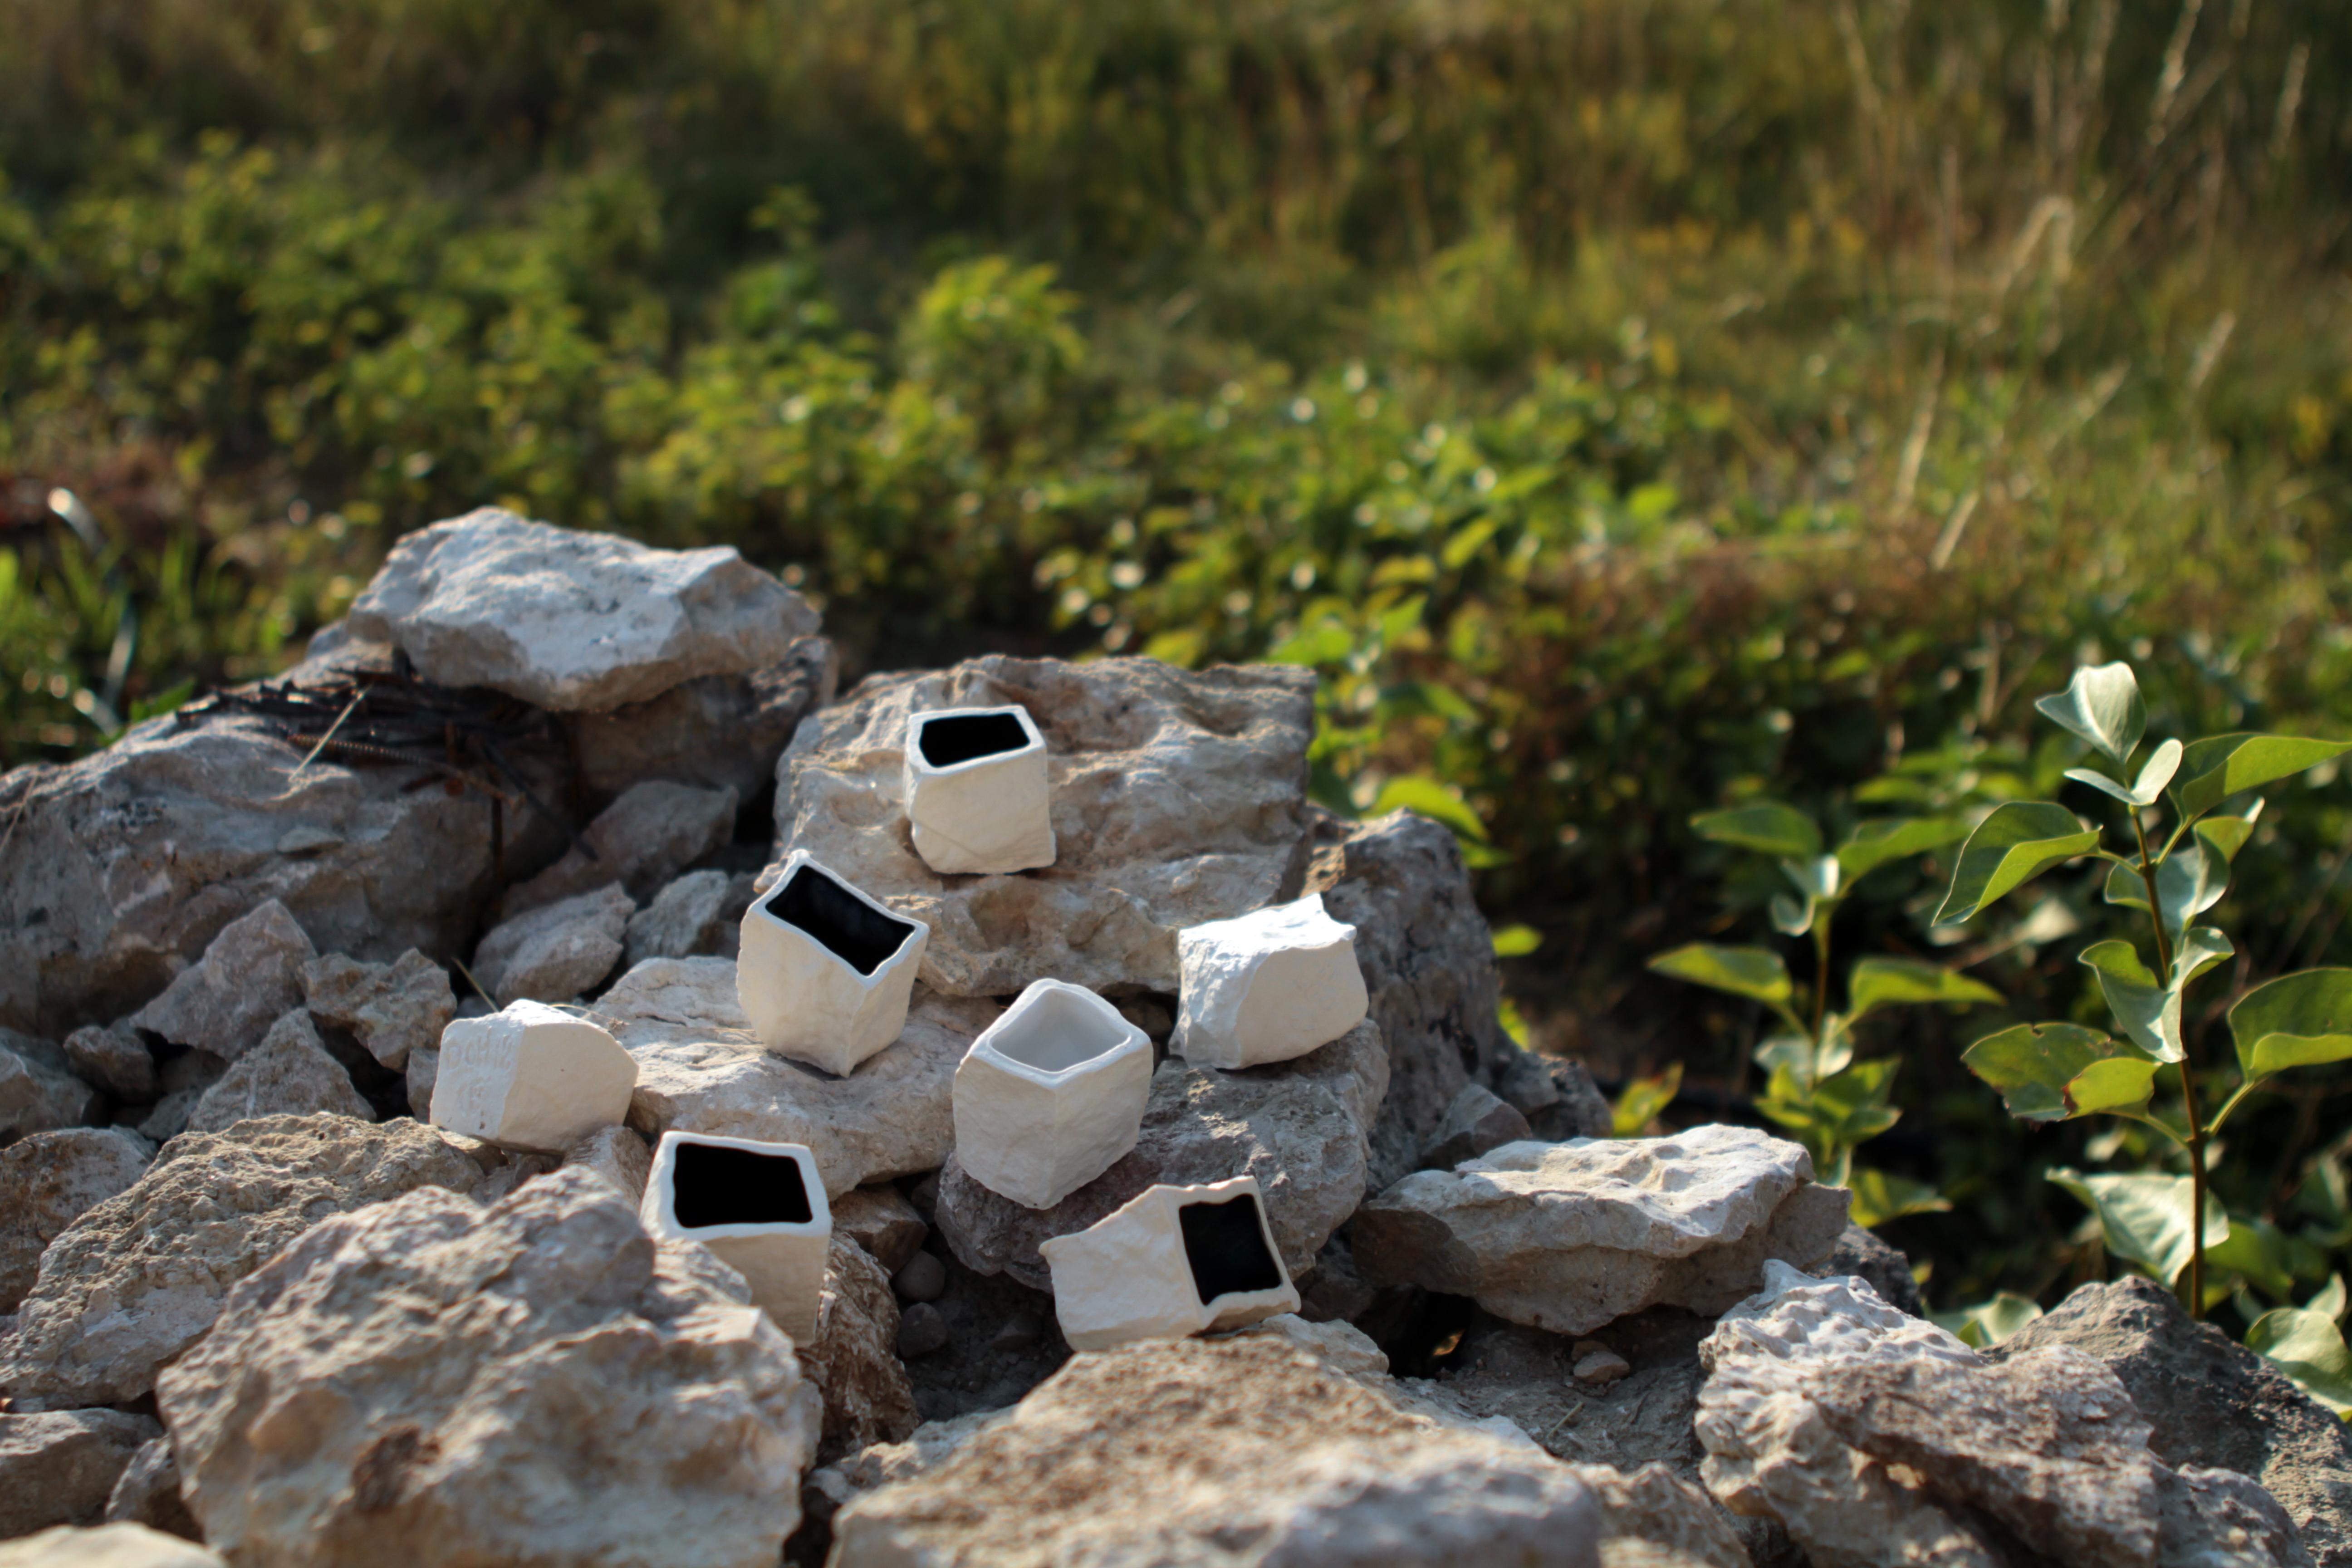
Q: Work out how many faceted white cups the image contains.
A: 7